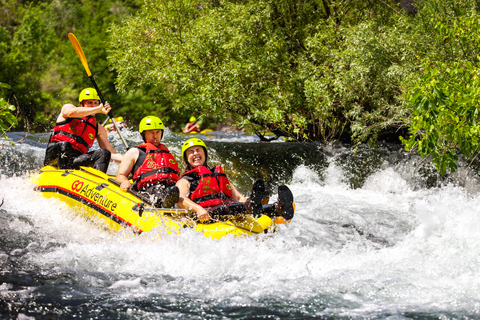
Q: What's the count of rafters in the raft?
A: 3